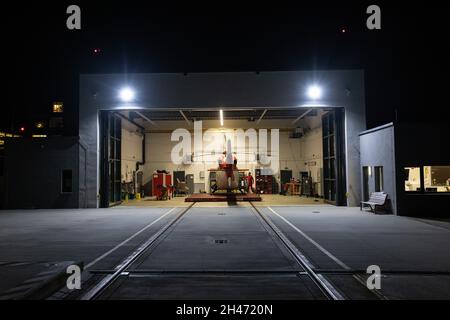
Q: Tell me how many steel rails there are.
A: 2